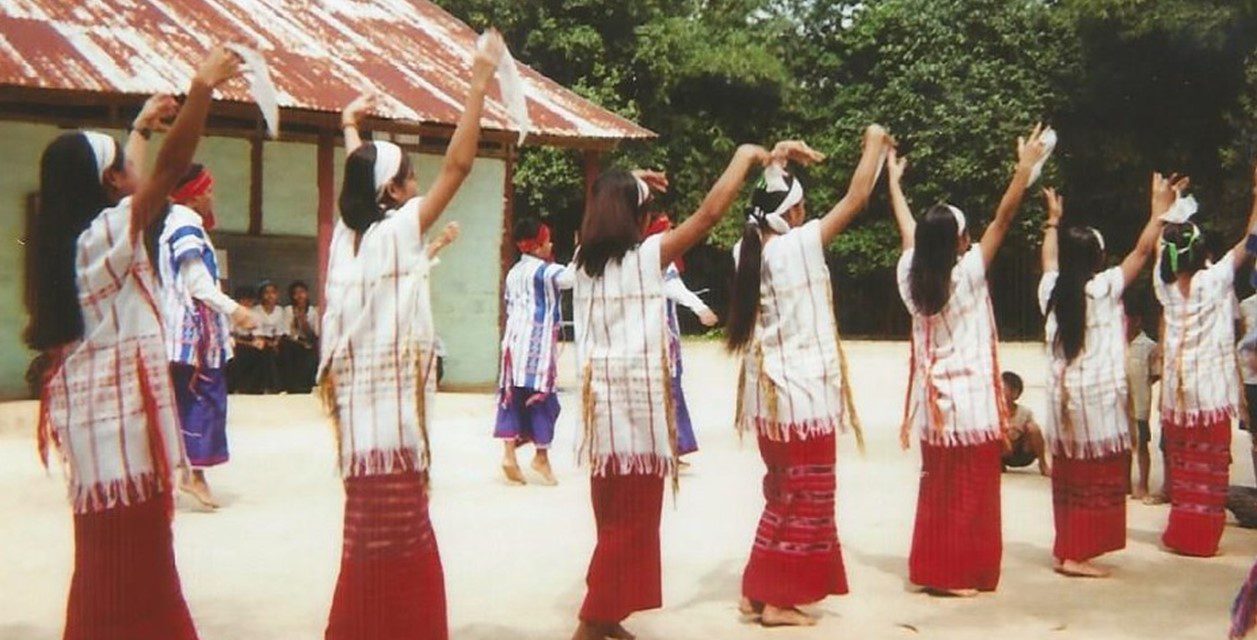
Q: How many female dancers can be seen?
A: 7